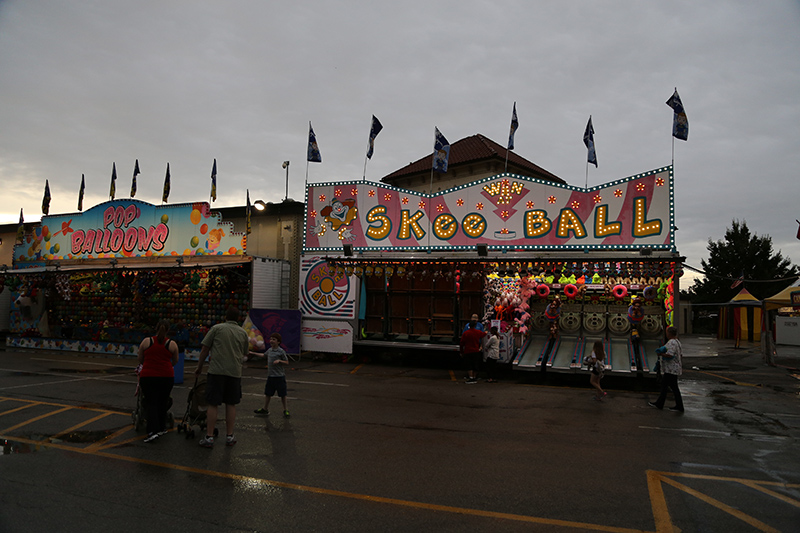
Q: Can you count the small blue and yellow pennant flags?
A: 8